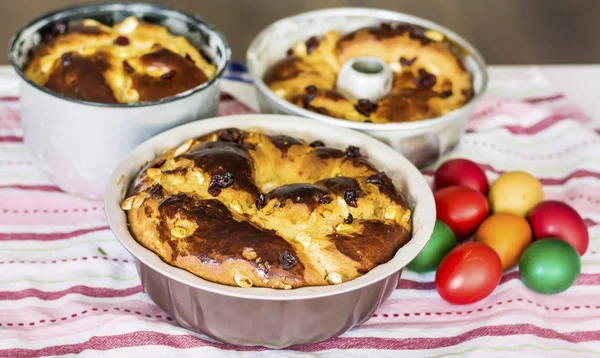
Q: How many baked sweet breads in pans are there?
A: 3